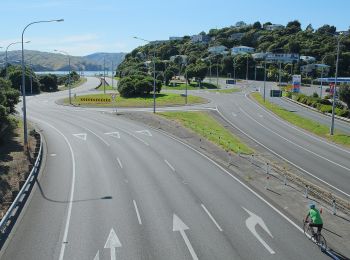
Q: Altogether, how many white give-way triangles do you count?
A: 3